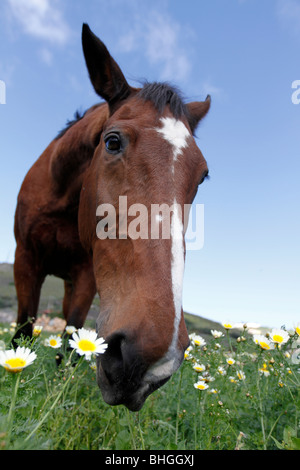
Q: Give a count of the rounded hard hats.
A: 0